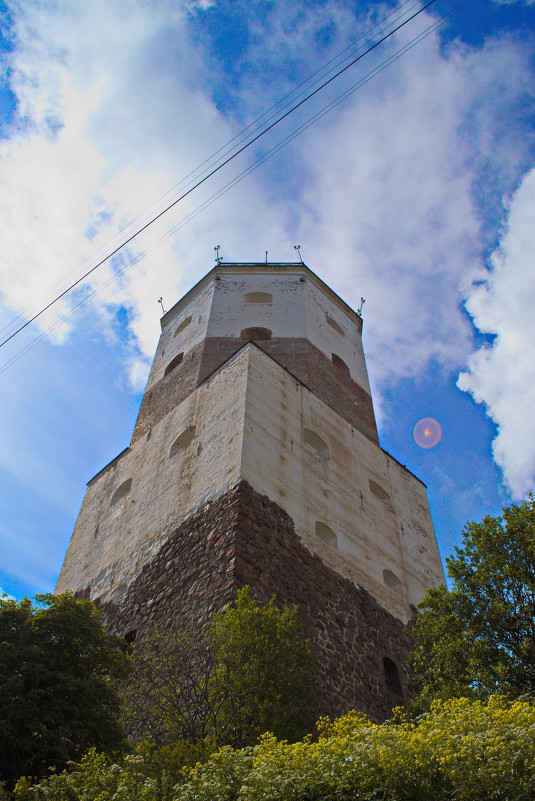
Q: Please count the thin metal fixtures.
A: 5